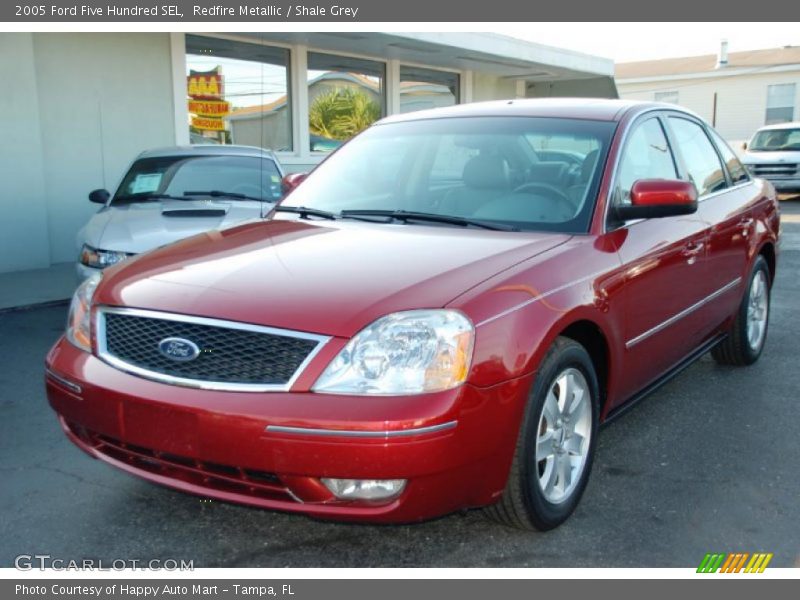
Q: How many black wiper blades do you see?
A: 4